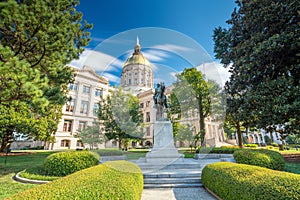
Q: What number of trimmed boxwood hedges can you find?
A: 4